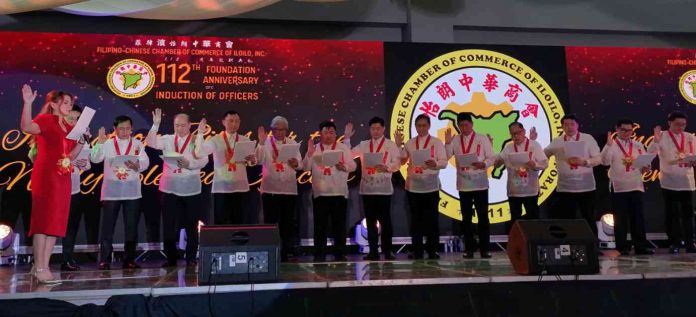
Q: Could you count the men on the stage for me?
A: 13